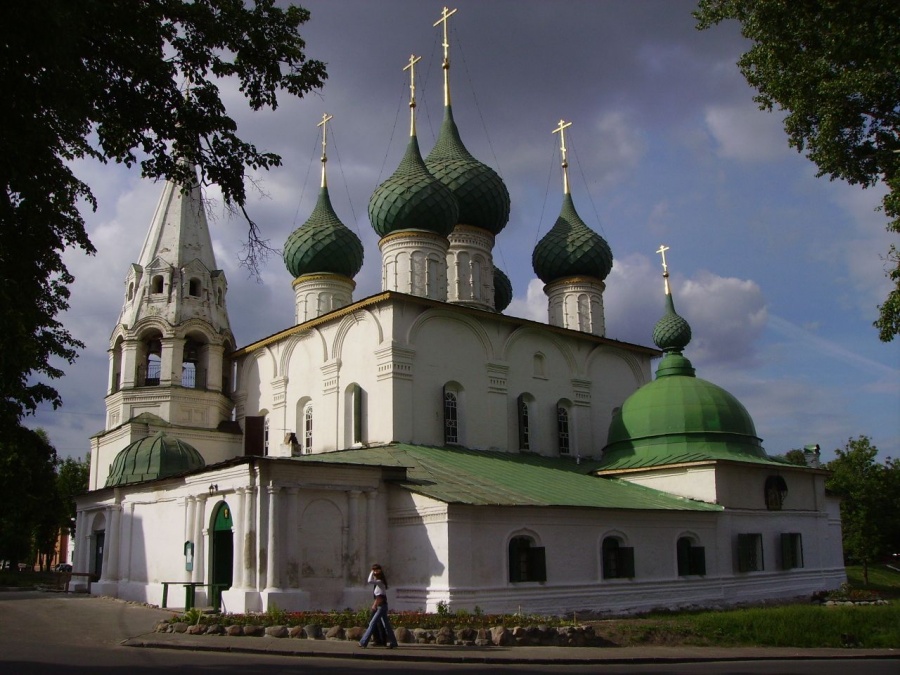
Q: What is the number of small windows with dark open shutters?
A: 5